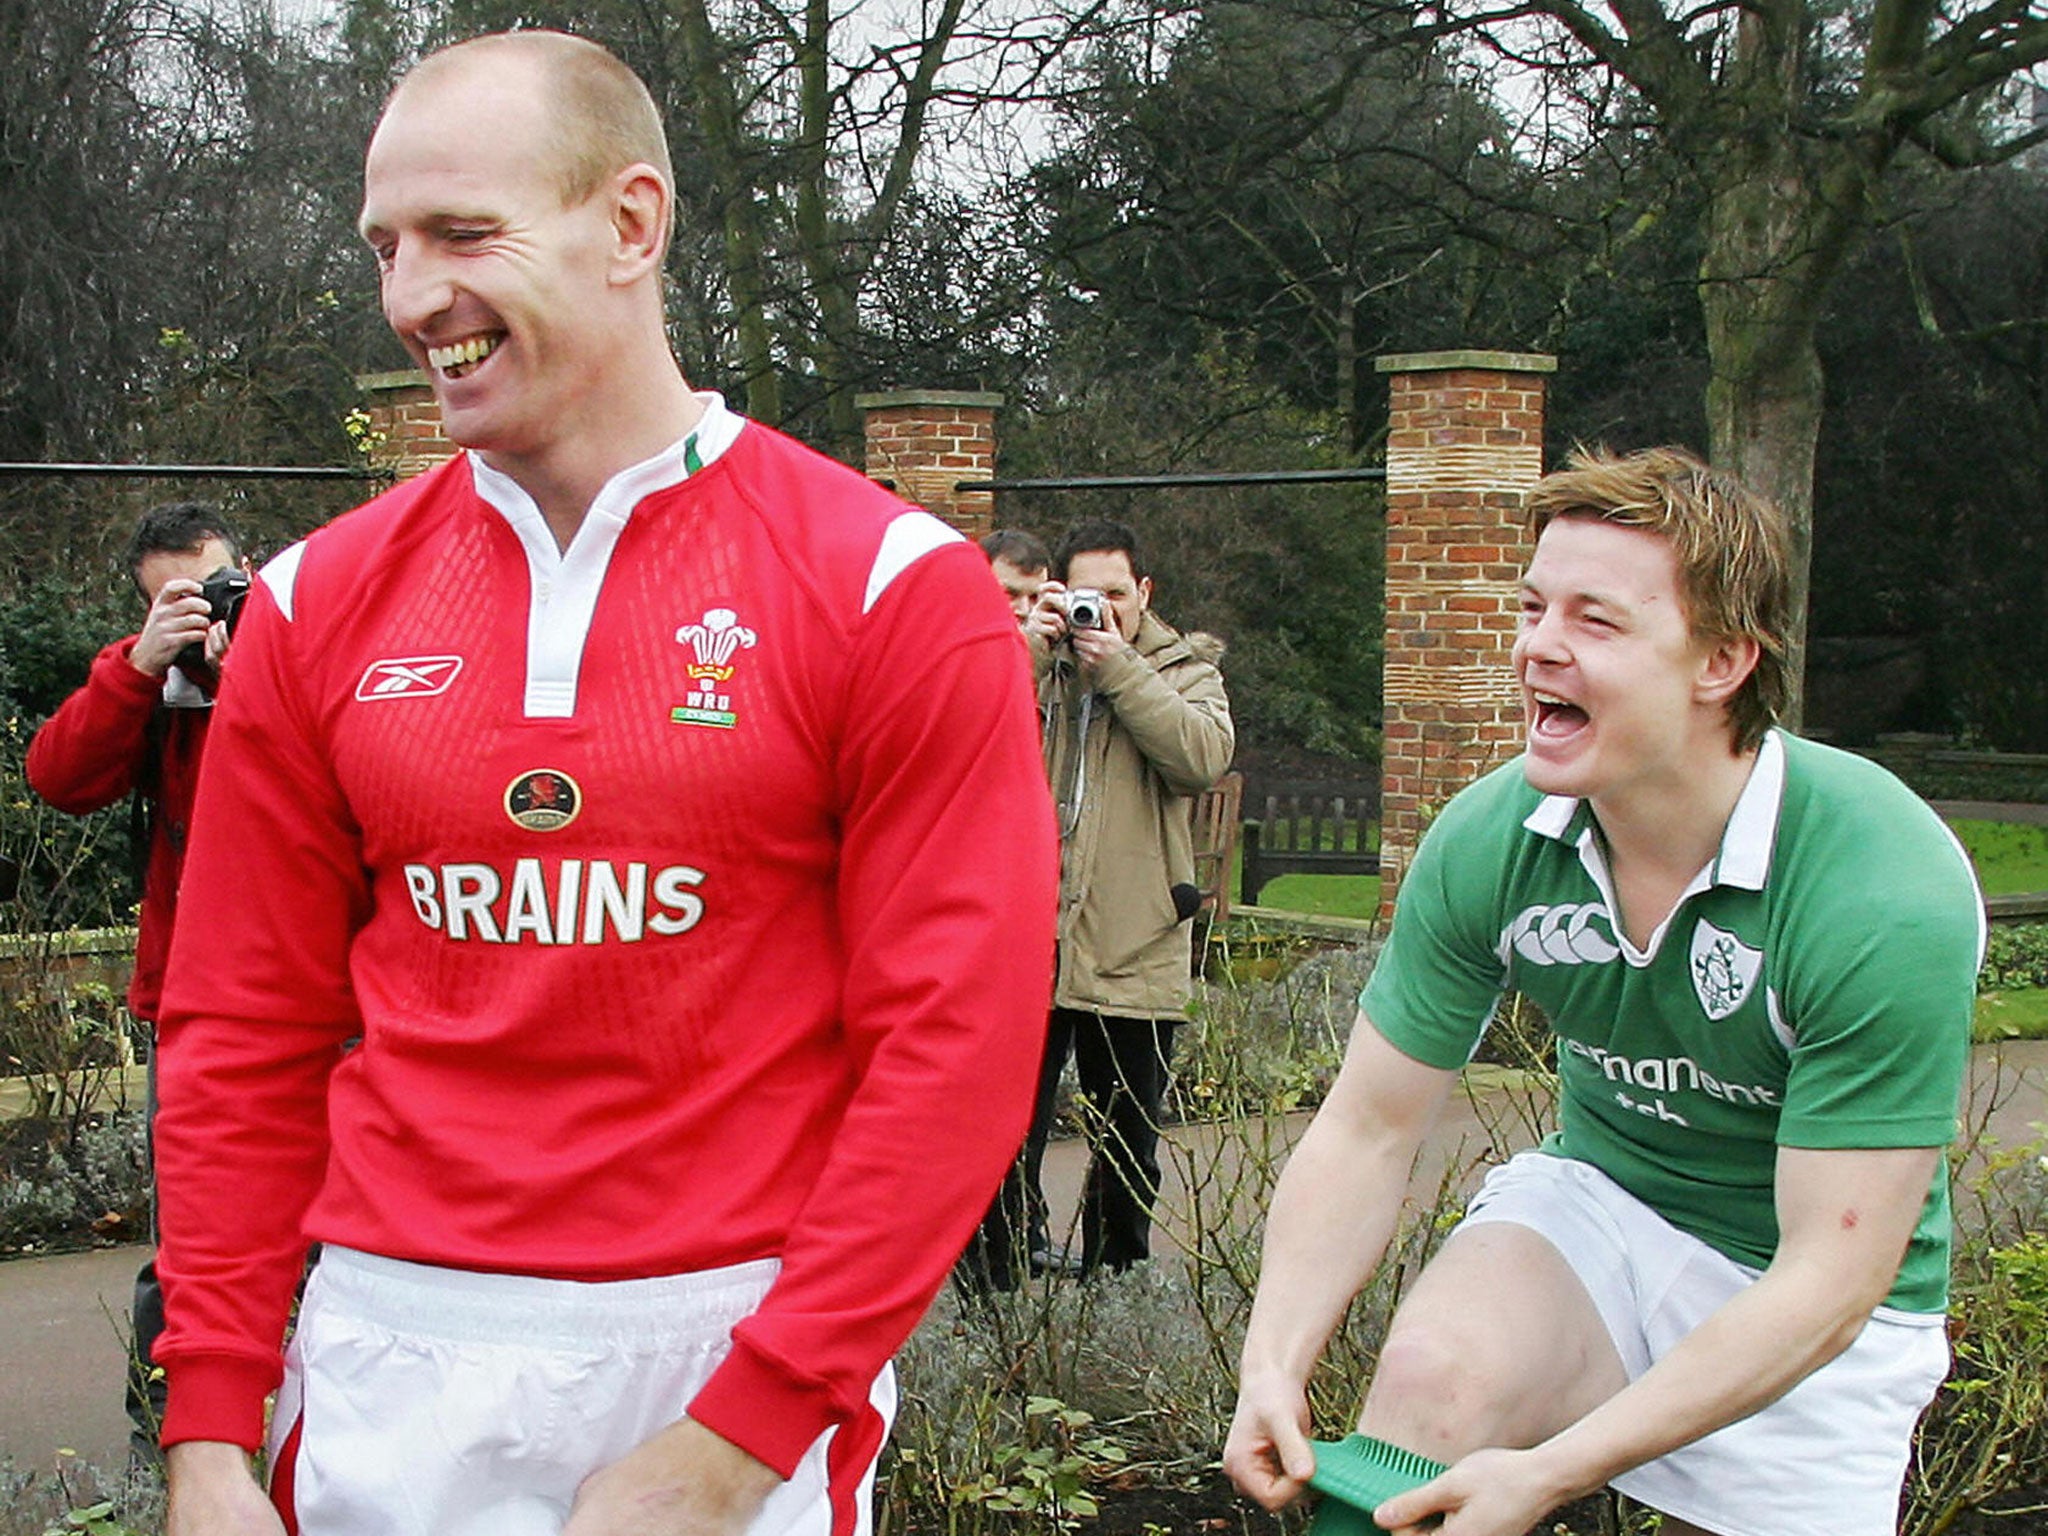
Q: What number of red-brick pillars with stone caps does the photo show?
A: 3